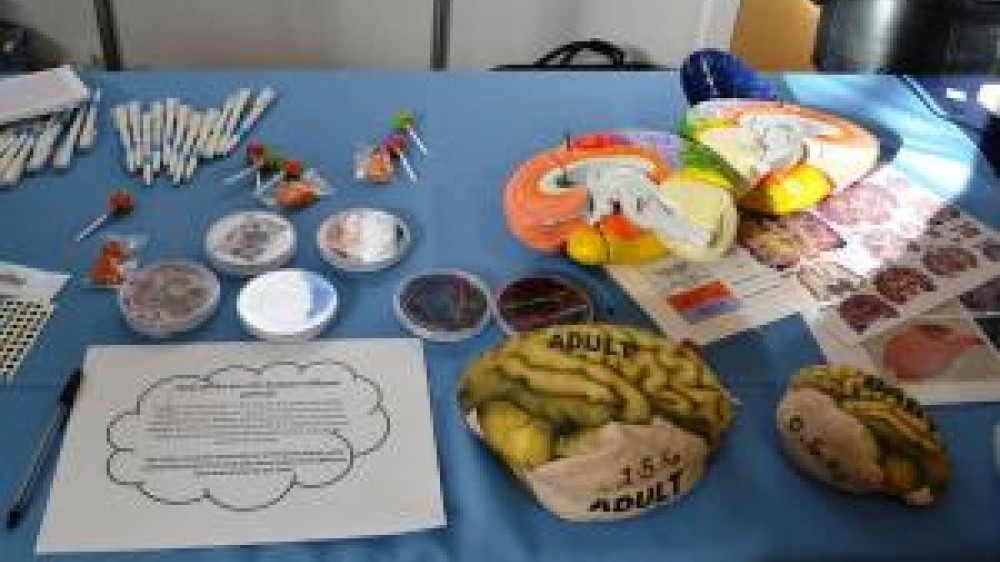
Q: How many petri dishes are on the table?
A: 6